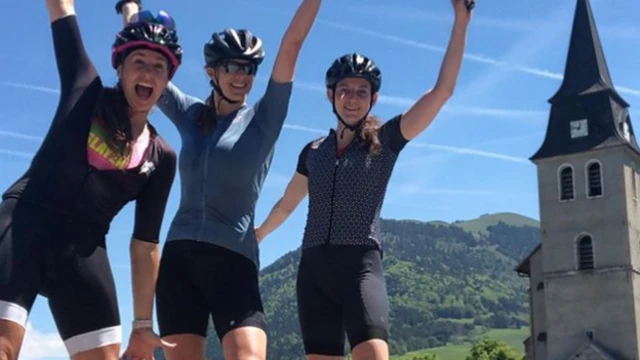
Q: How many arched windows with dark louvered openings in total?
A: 3